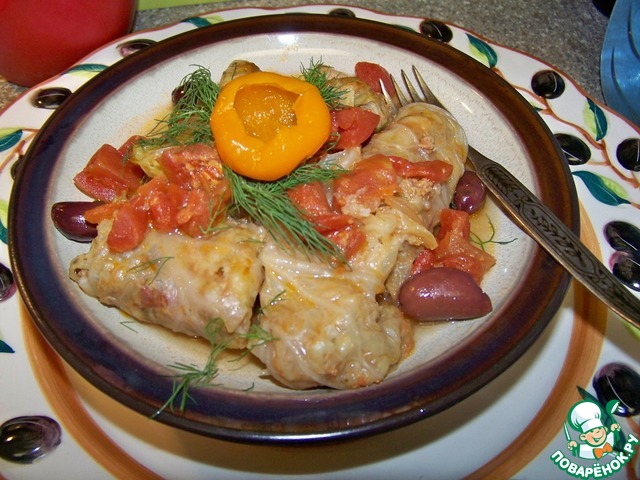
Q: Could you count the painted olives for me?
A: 13